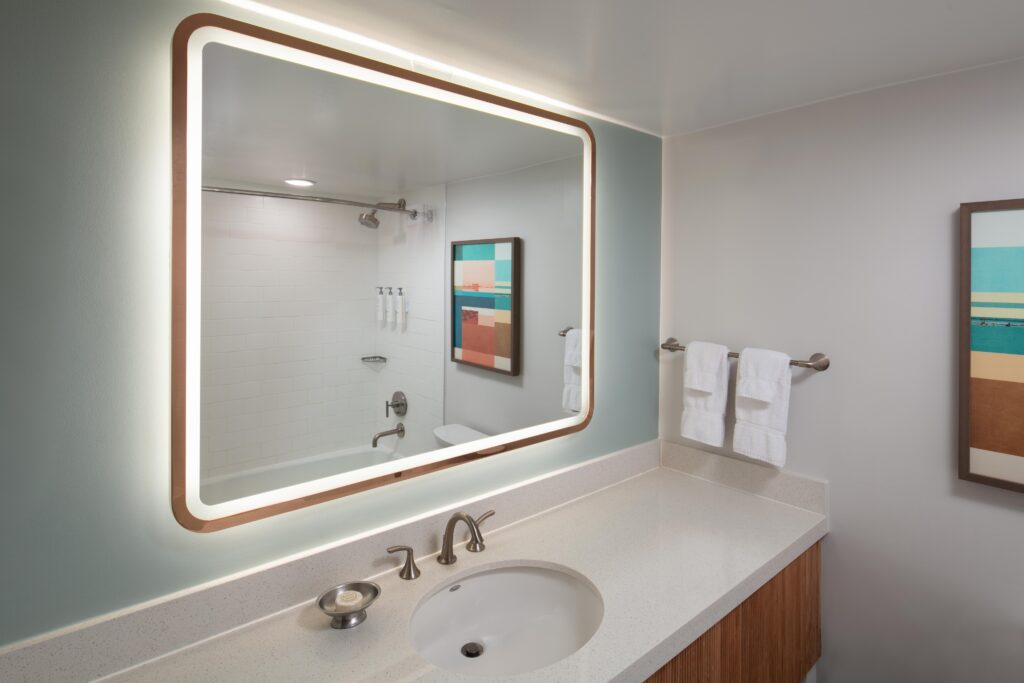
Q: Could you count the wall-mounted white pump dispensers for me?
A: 3